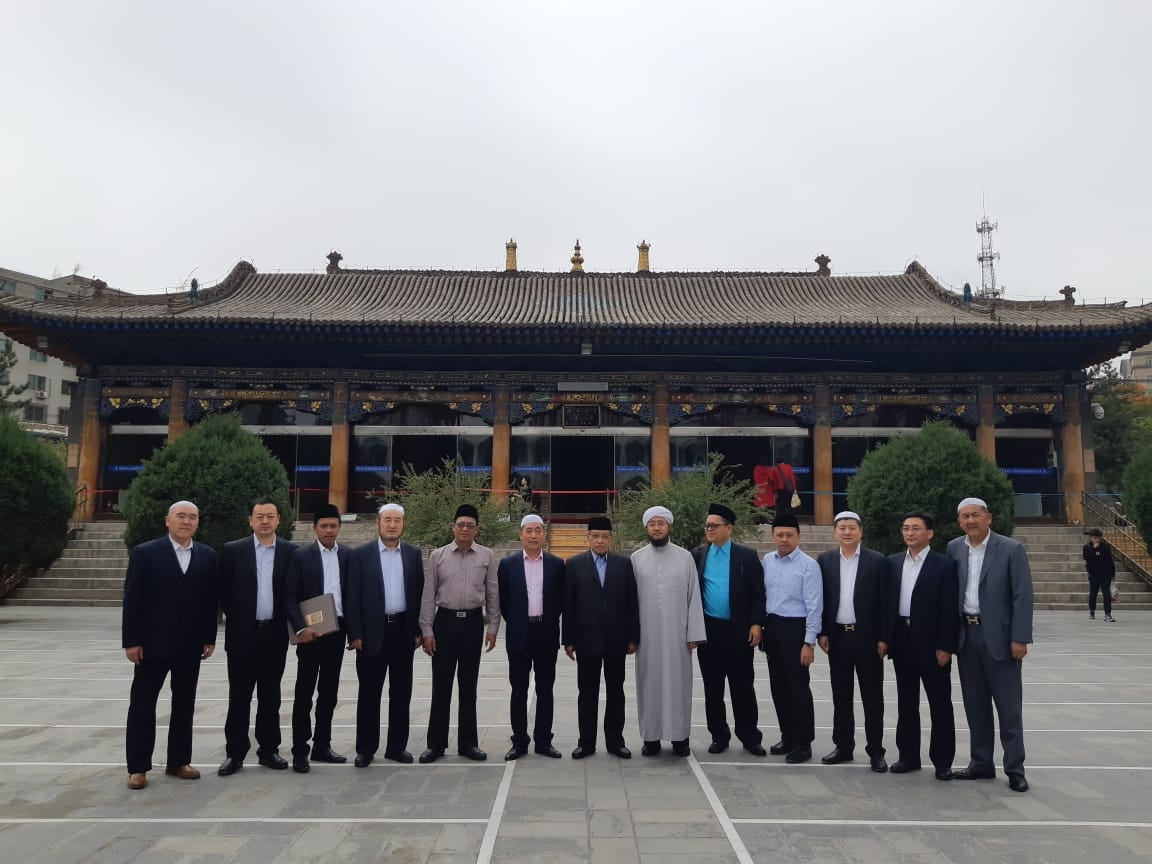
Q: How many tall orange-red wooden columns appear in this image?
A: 8